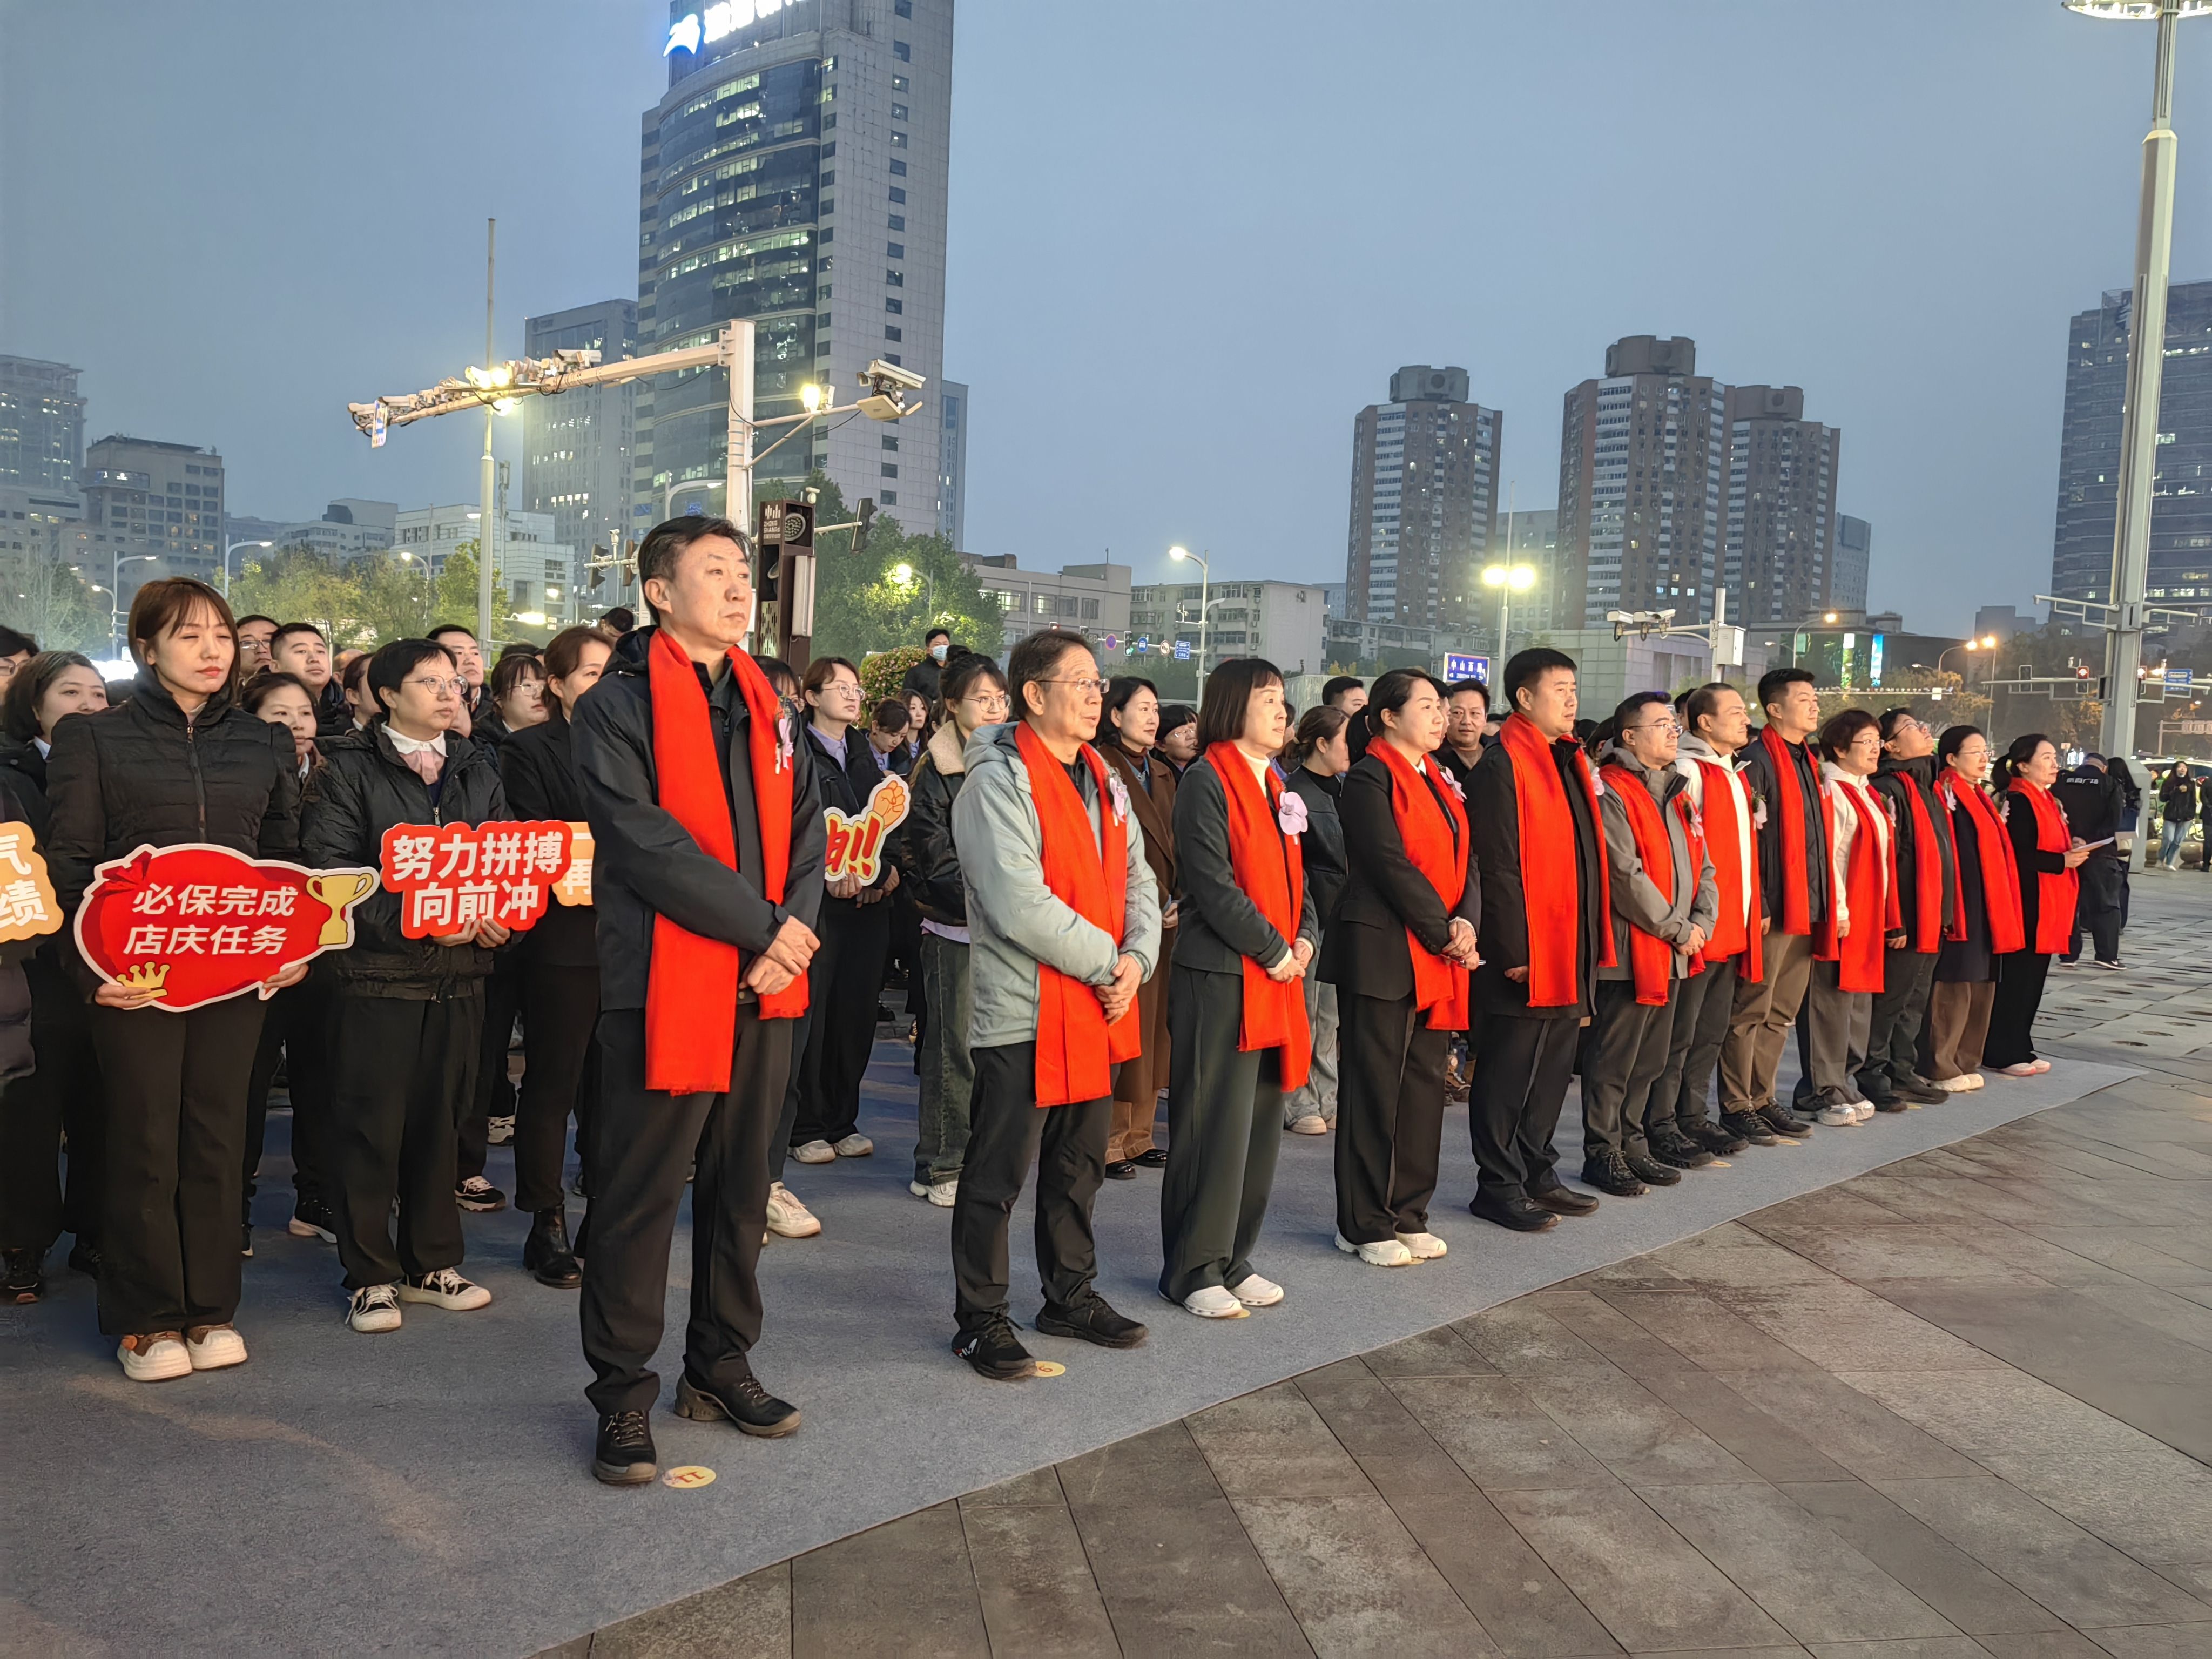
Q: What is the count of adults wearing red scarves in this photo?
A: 12